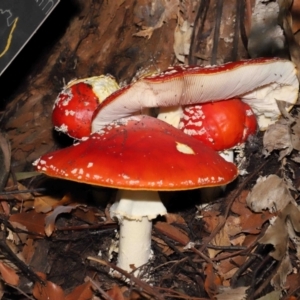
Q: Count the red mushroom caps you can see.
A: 4